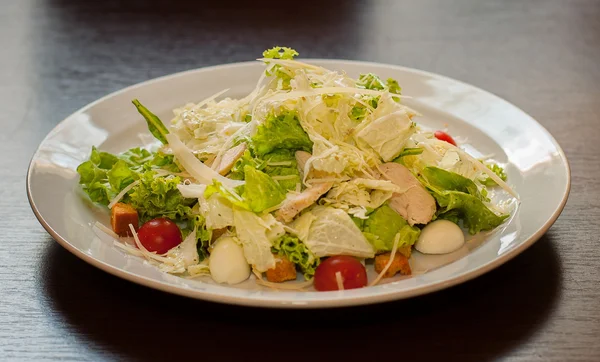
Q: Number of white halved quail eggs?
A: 2